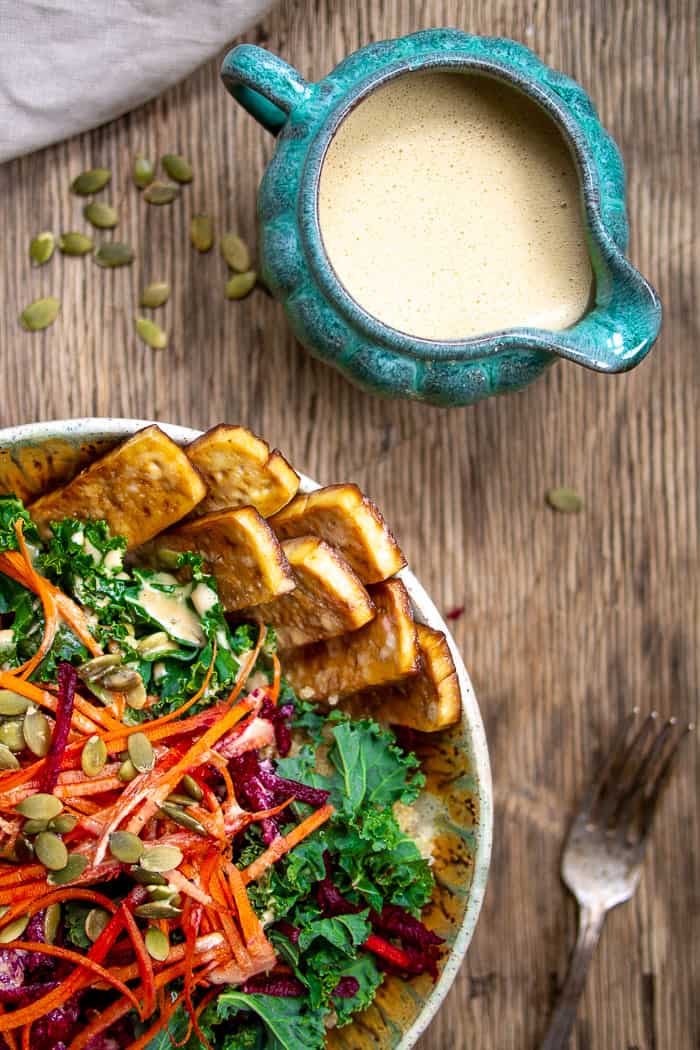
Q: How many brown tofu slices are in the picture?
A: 7